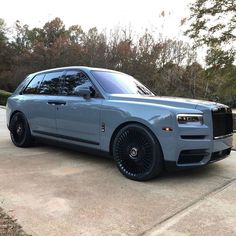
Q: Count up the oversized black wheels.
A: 2